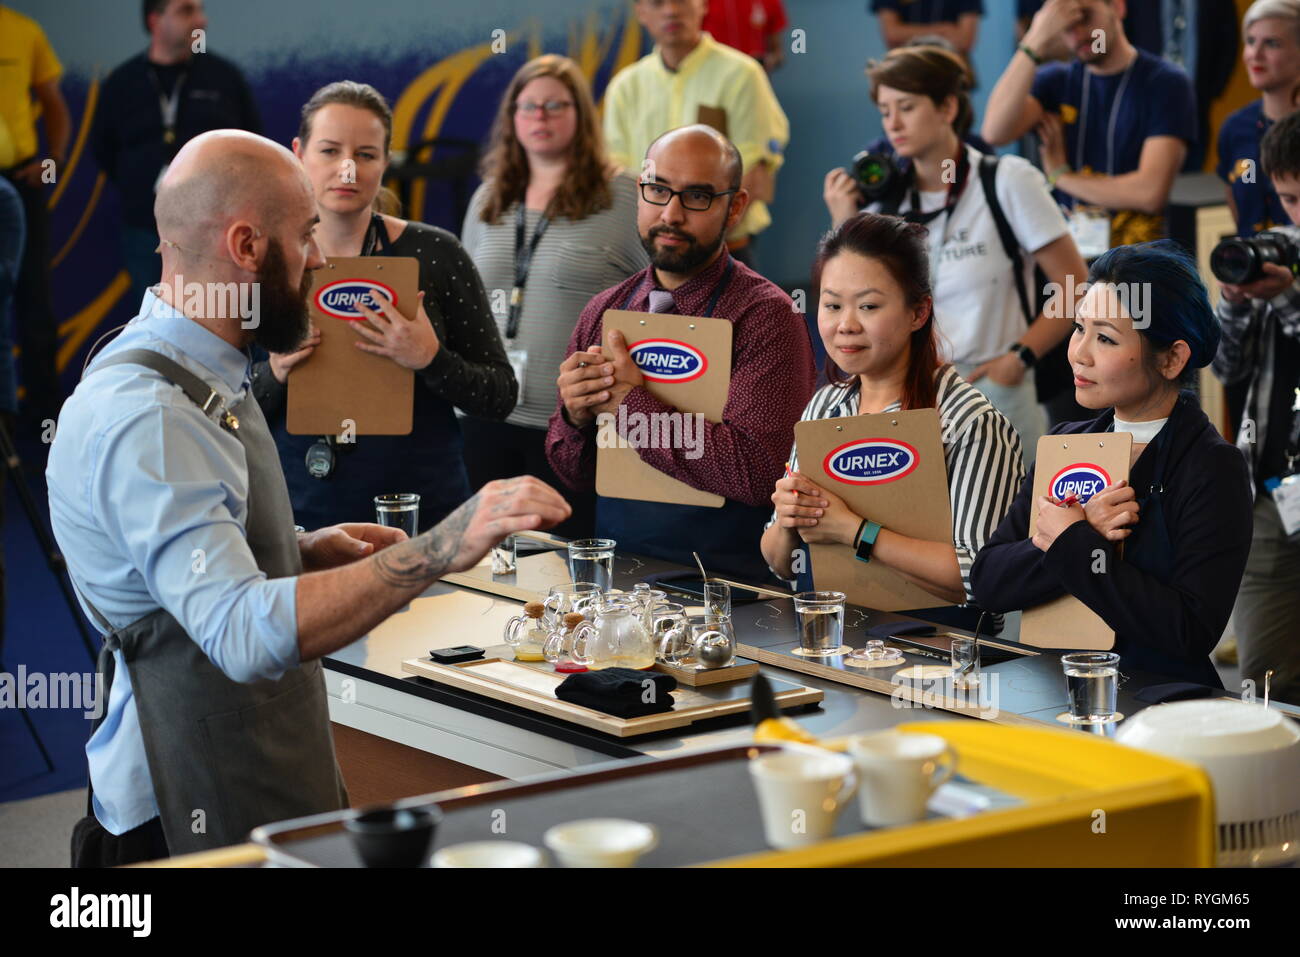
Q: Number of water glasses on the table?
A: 4